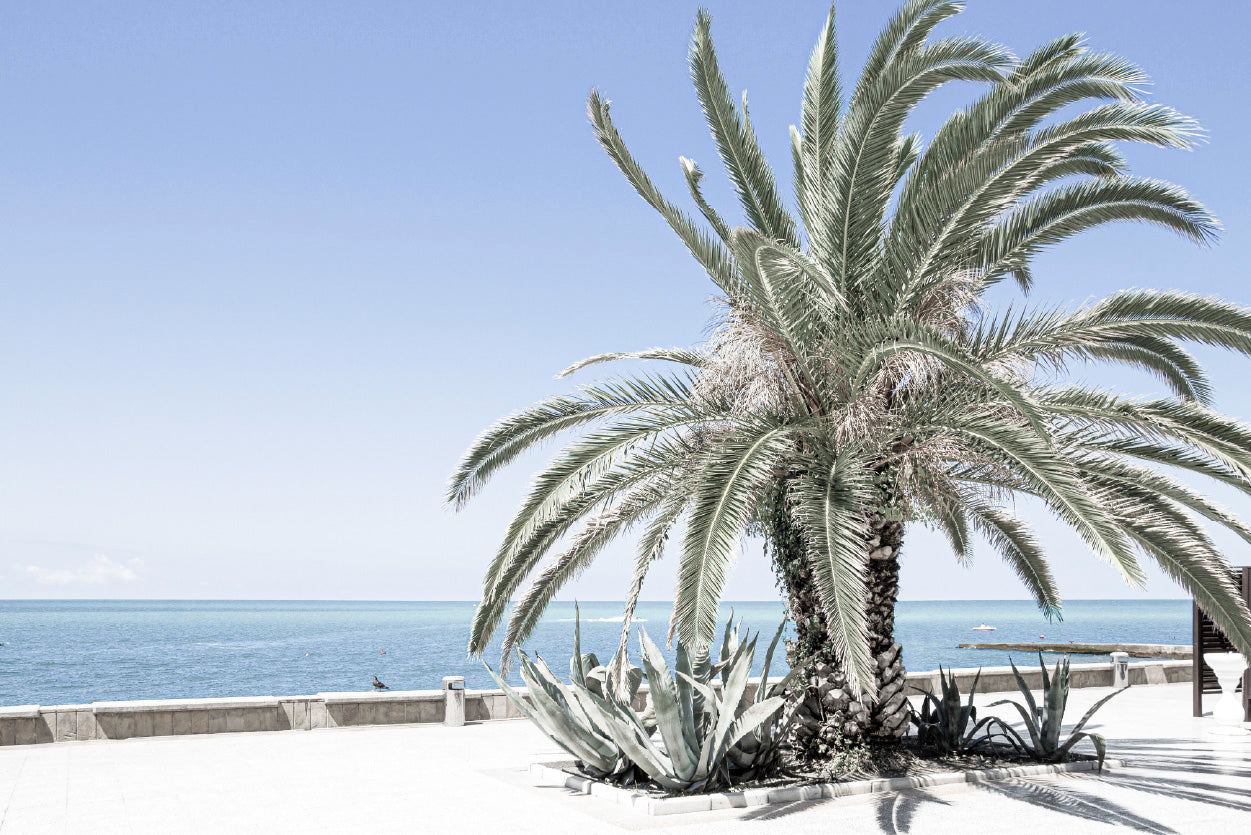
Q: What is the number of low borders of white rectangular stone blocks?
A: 1